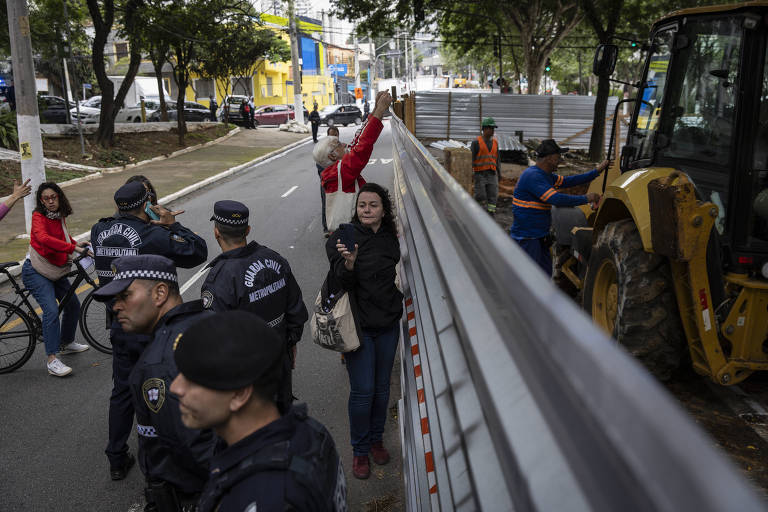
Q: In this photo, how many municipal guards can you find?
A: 4